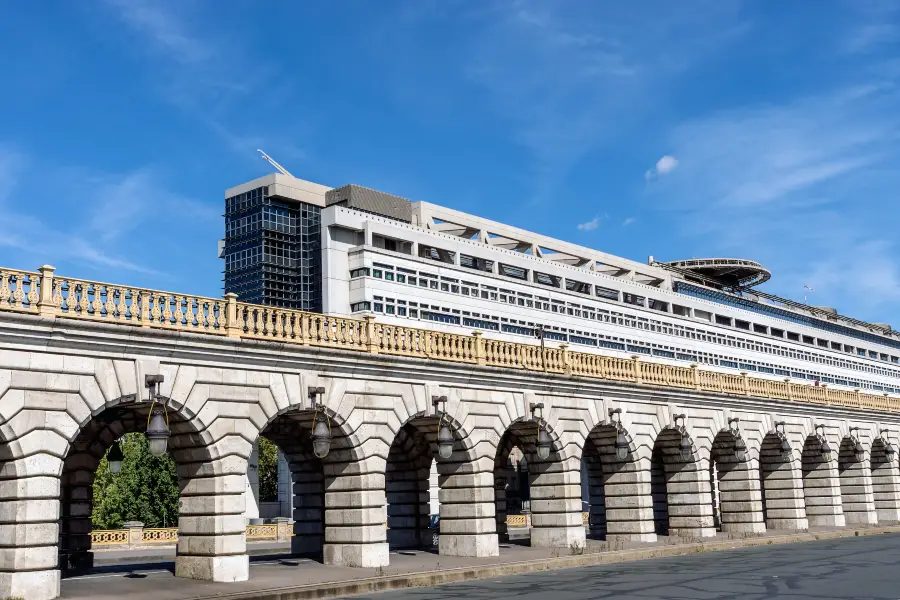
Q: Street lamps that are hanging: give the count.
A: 12